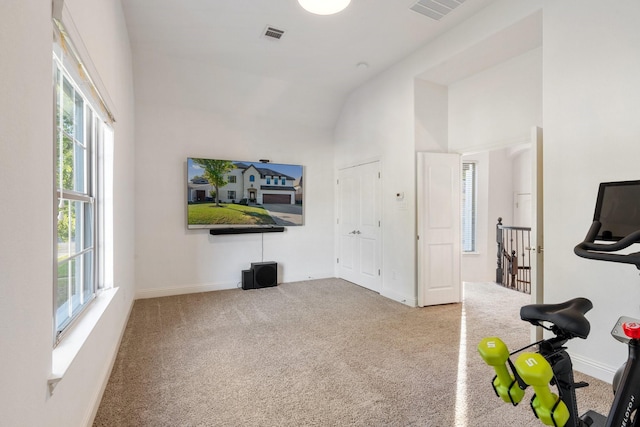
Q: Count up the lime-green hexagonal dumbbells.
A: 2